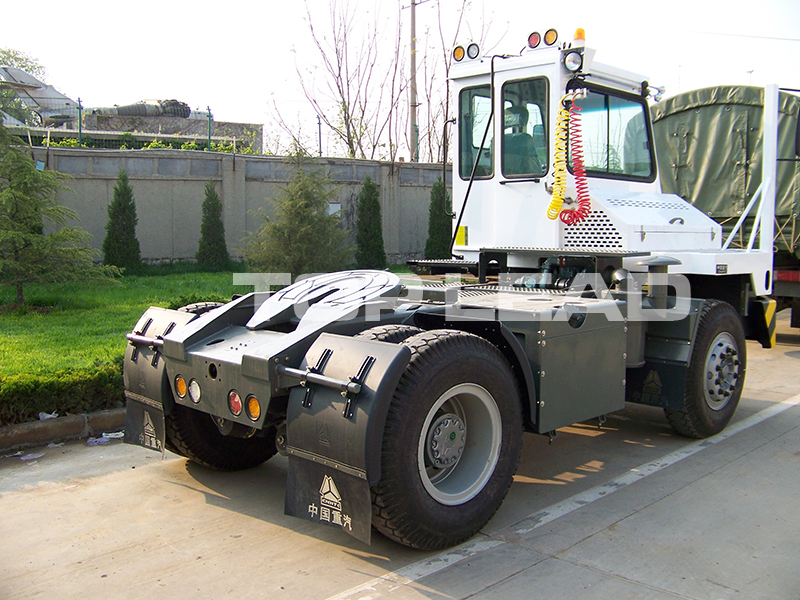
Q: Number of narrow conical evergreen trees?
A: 4